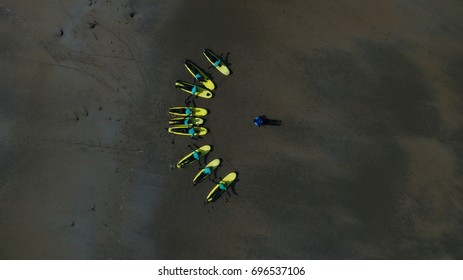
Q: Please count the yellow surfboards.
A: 9